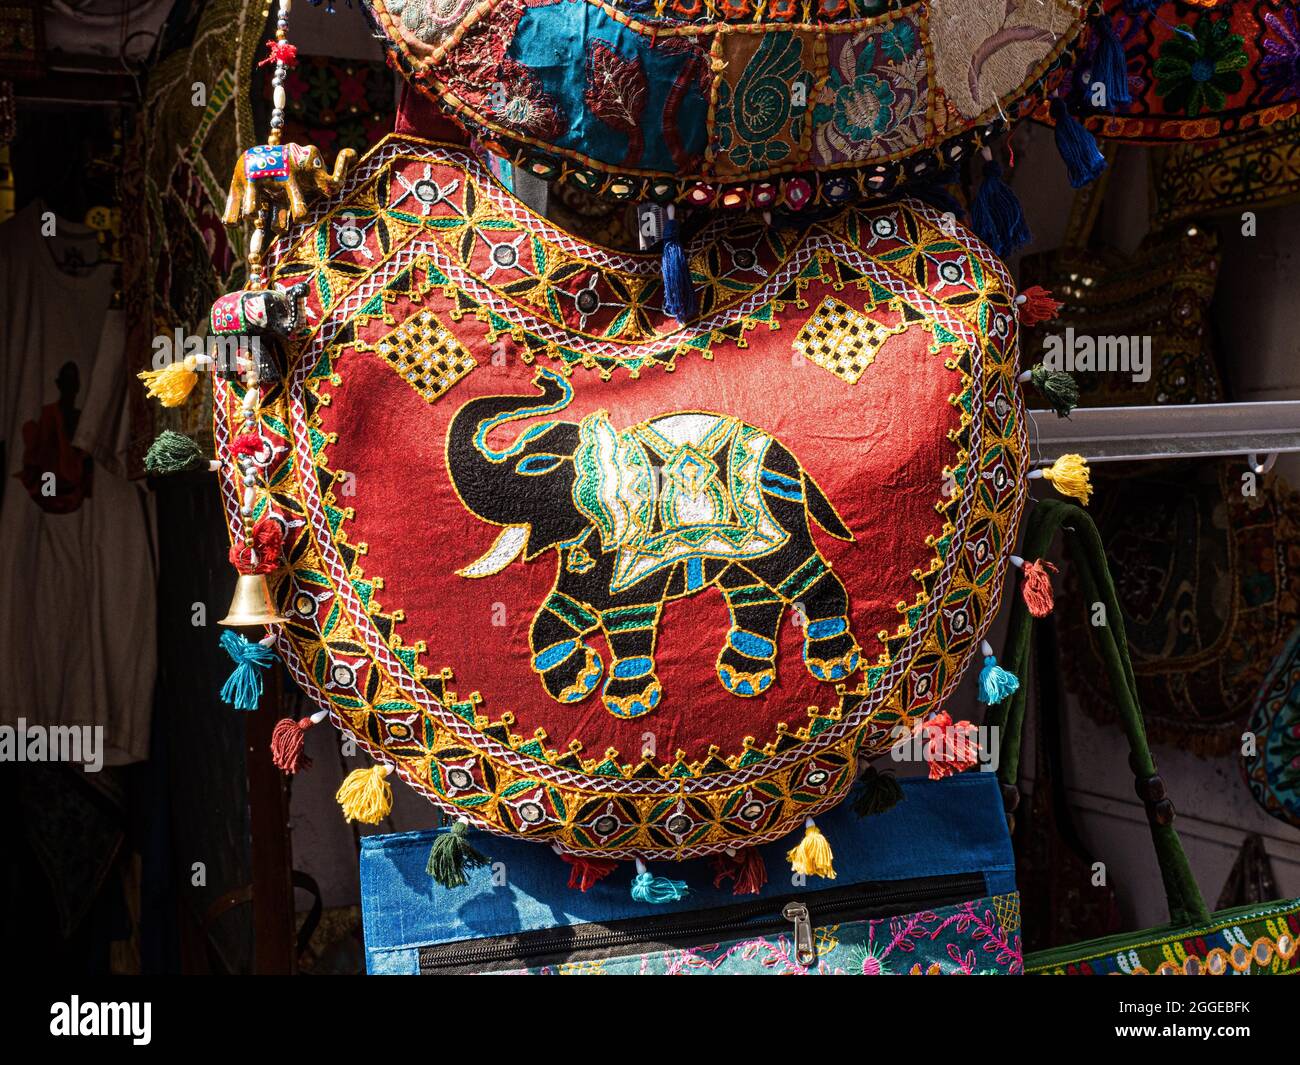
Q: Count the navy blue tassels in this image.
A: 4